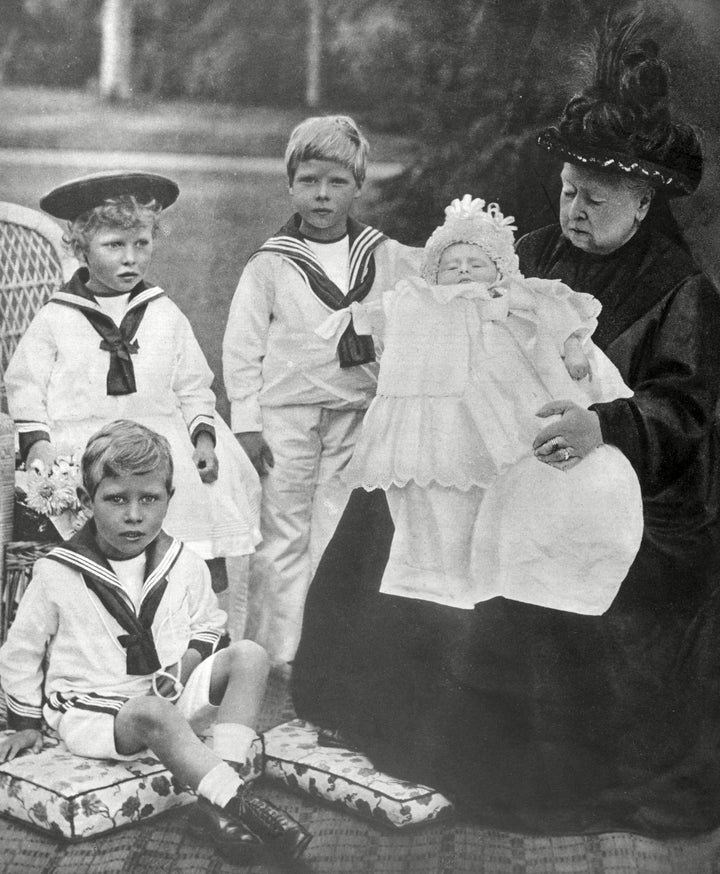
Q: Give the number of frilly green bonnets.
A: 0